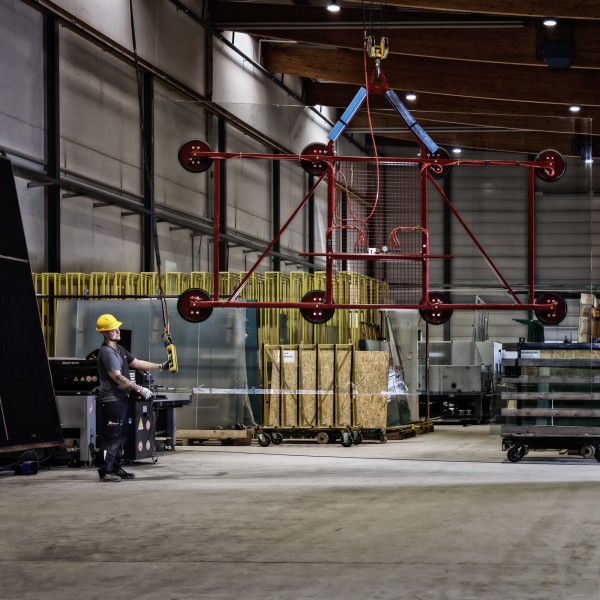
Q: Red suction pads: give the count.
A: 8